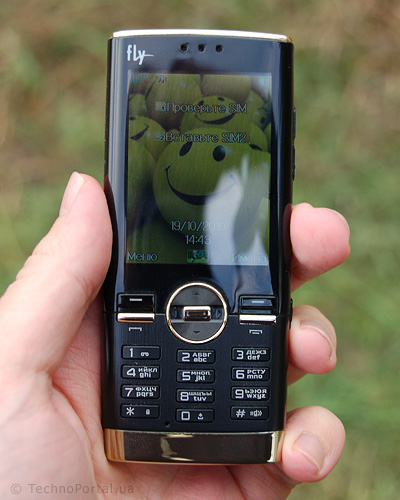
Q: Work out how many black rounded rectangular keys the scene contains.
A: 12